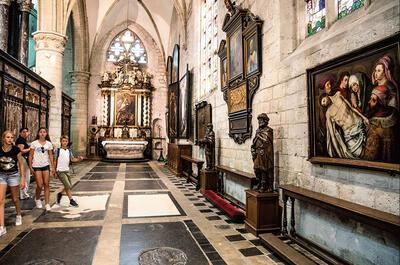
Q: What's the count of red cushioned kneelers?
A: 1